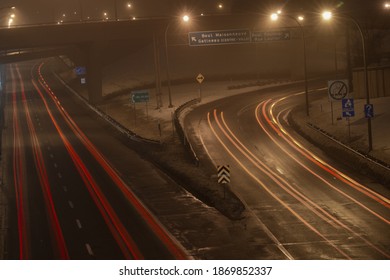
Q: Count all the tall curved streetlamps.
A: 3